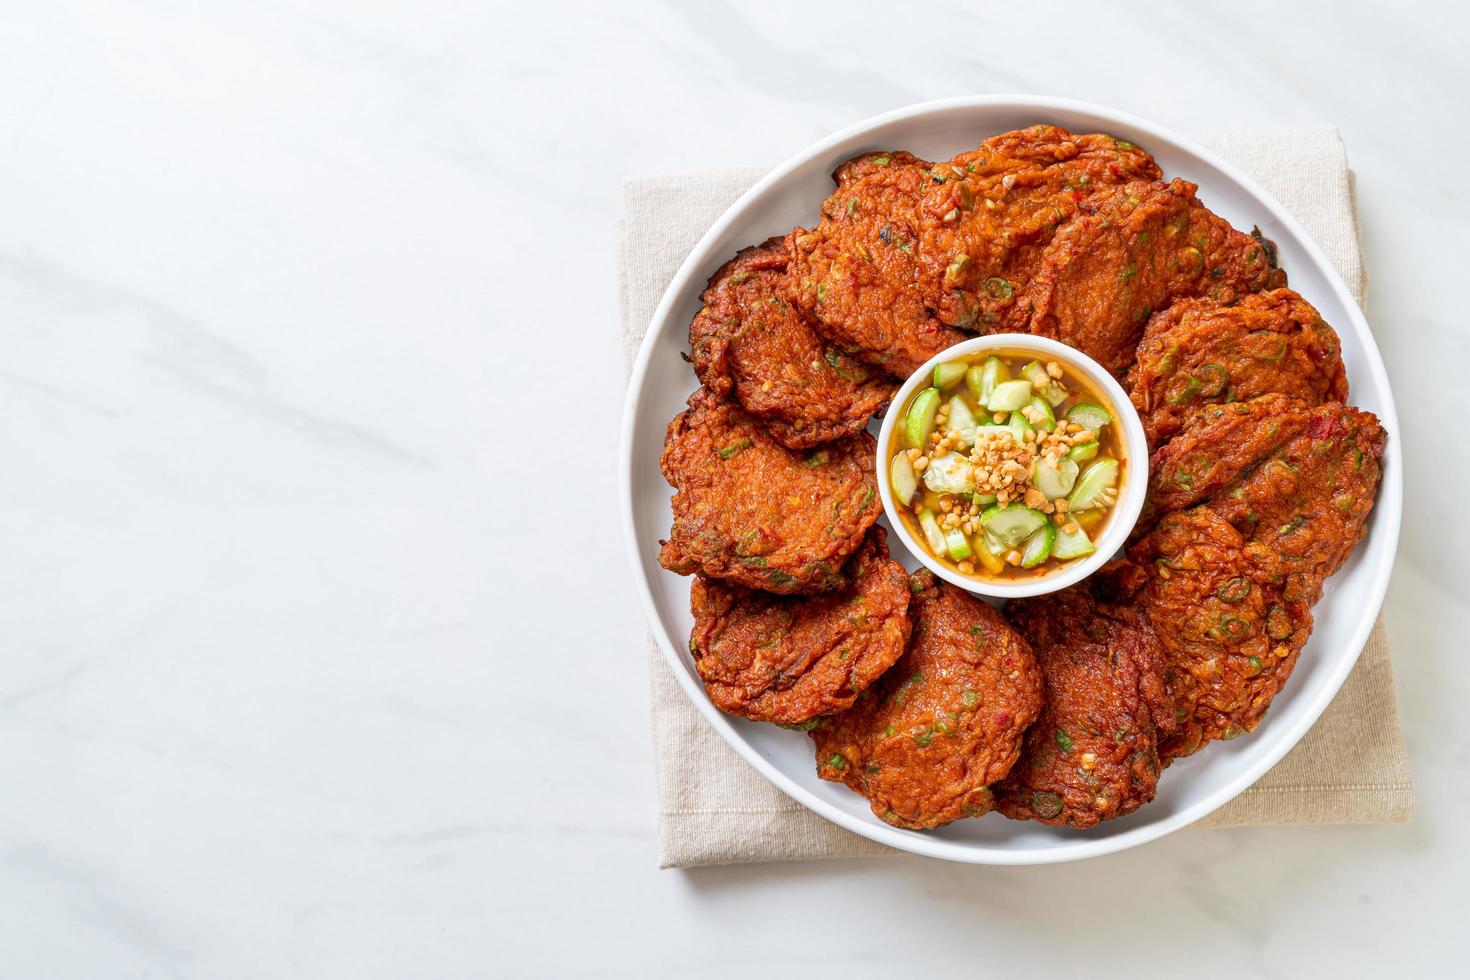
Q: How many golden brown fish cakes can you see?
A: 11